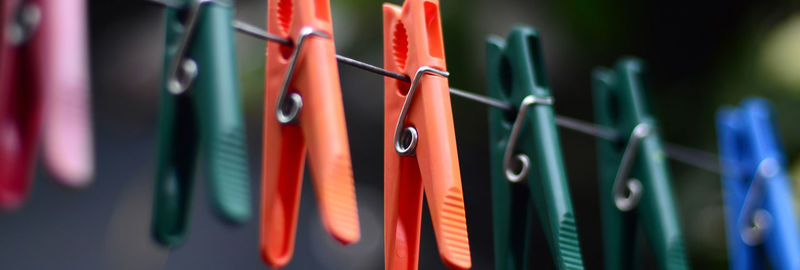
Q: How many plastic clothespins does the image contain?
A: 7